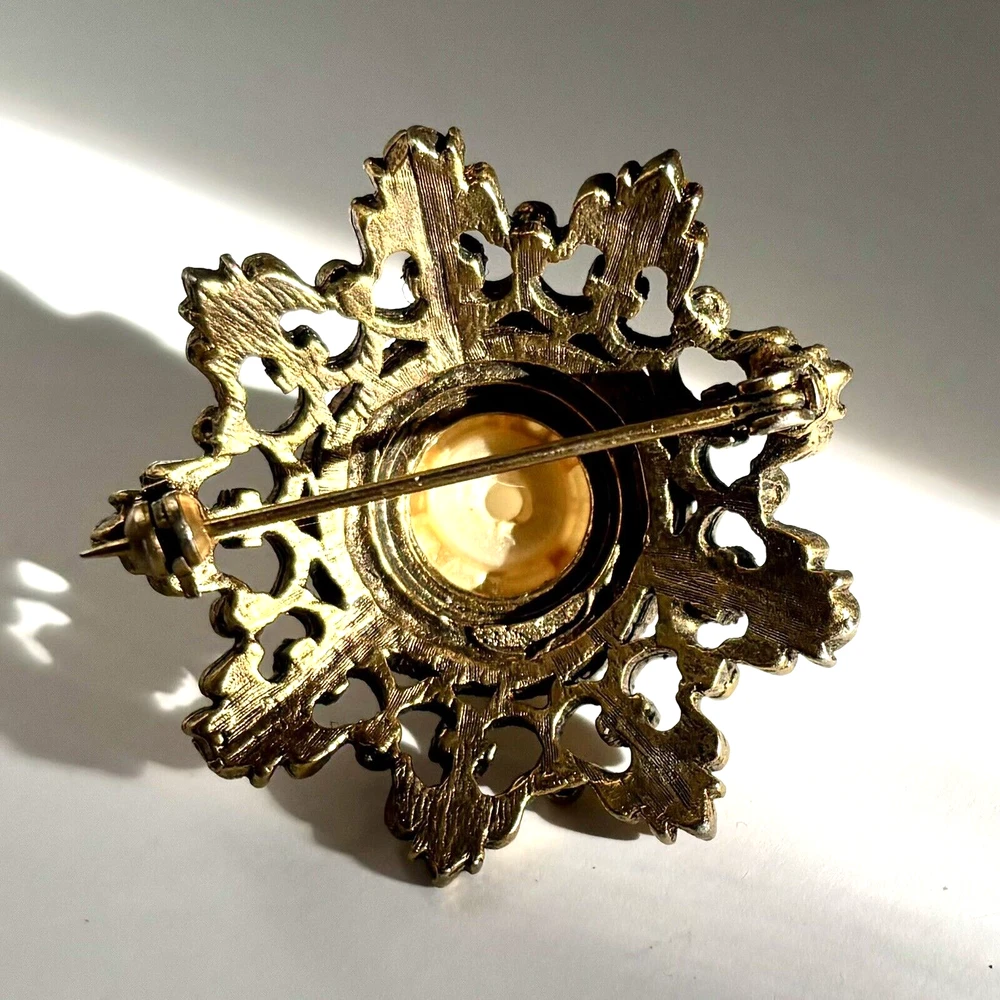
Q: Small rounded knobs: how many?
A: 9